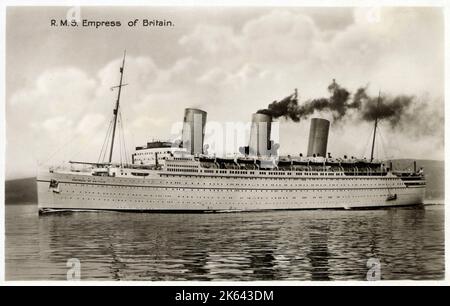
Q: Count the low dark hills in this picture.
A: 2